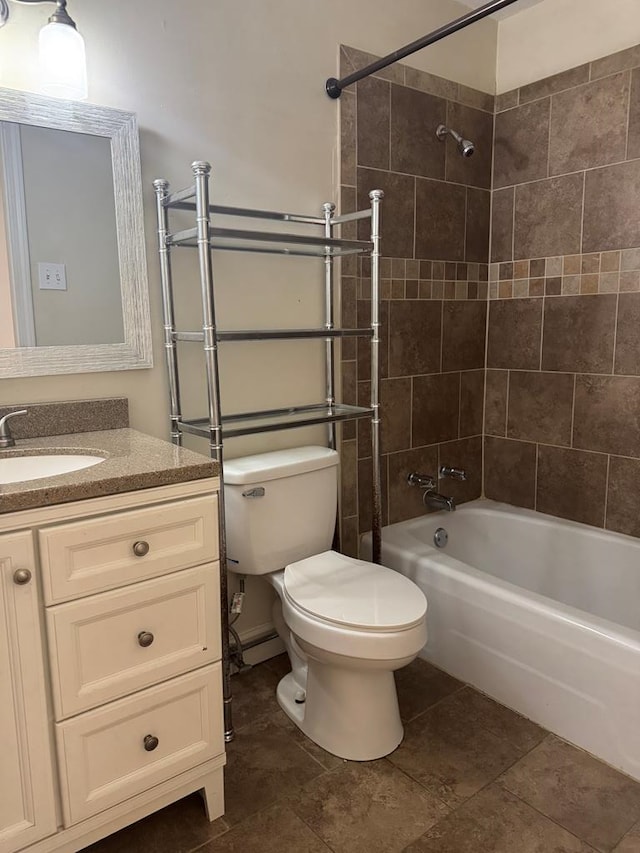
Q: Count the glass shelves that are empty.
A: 3